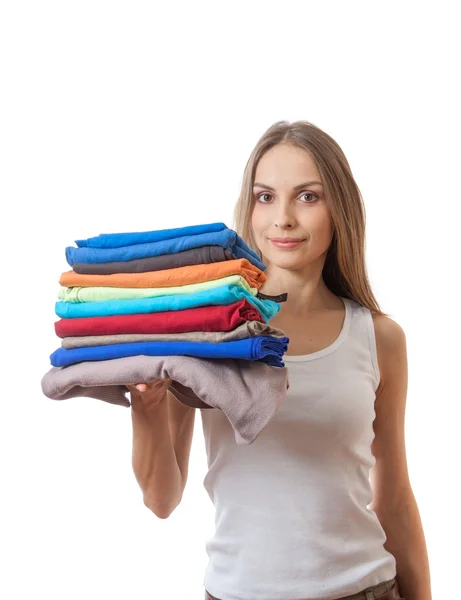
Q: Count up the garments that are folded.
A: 10